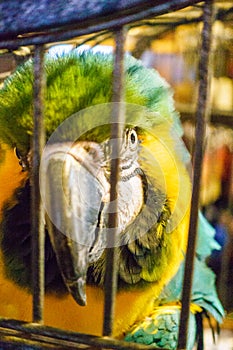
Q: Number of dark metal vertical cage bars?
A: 3